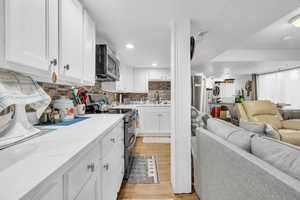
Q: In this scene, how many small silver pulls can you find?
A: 5